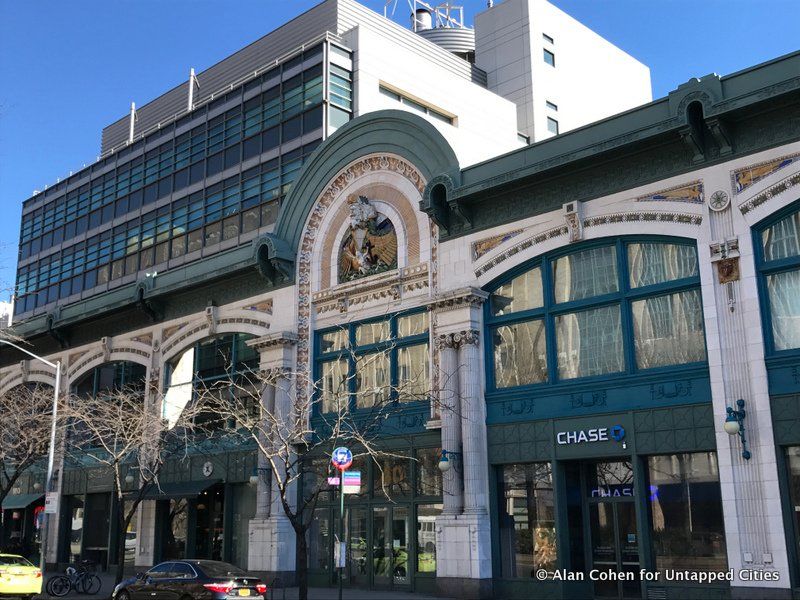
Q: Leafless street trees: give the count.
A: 3